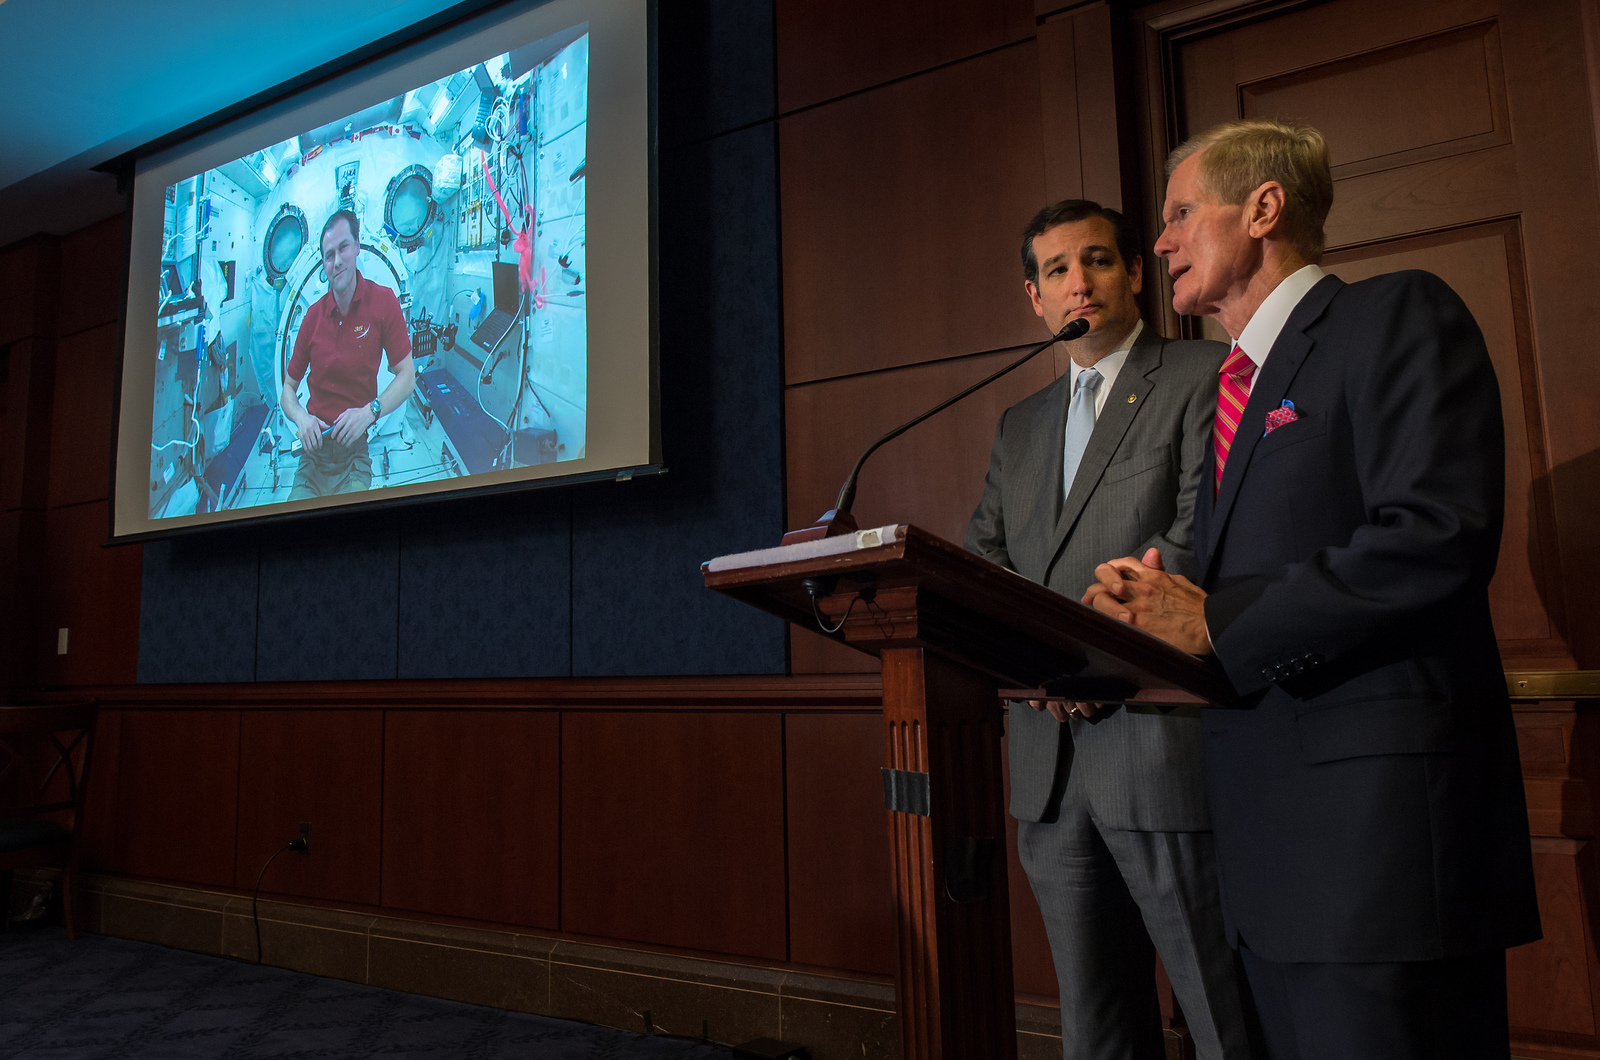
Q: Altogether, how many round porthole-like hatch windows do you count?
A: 2